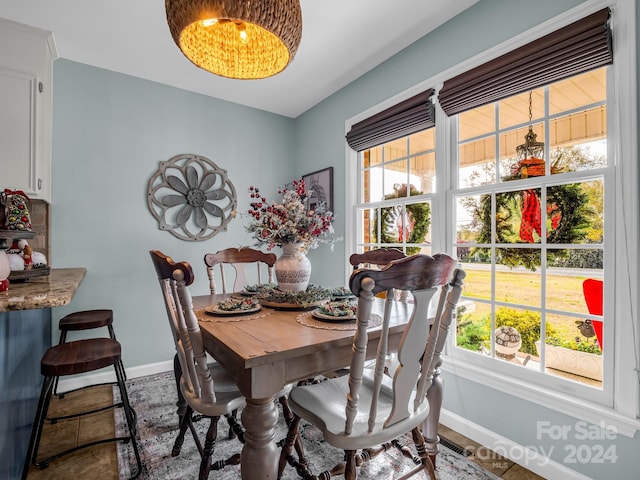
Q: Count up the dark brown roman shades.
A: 2